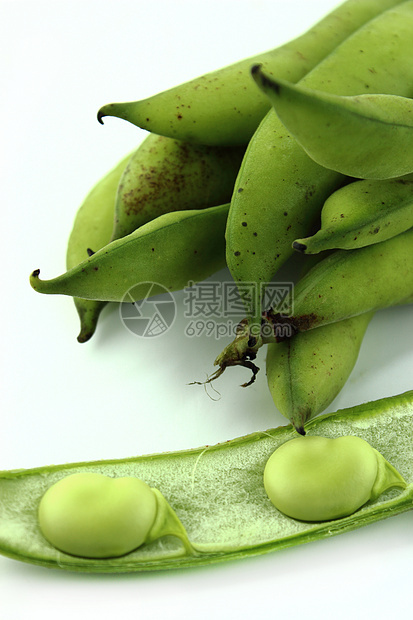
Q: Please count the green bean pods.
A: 10